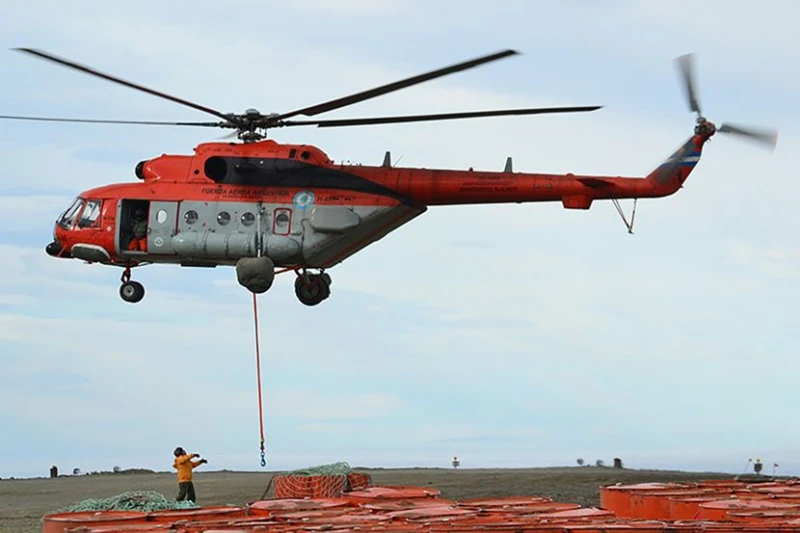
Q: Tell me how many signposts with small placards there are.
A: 2